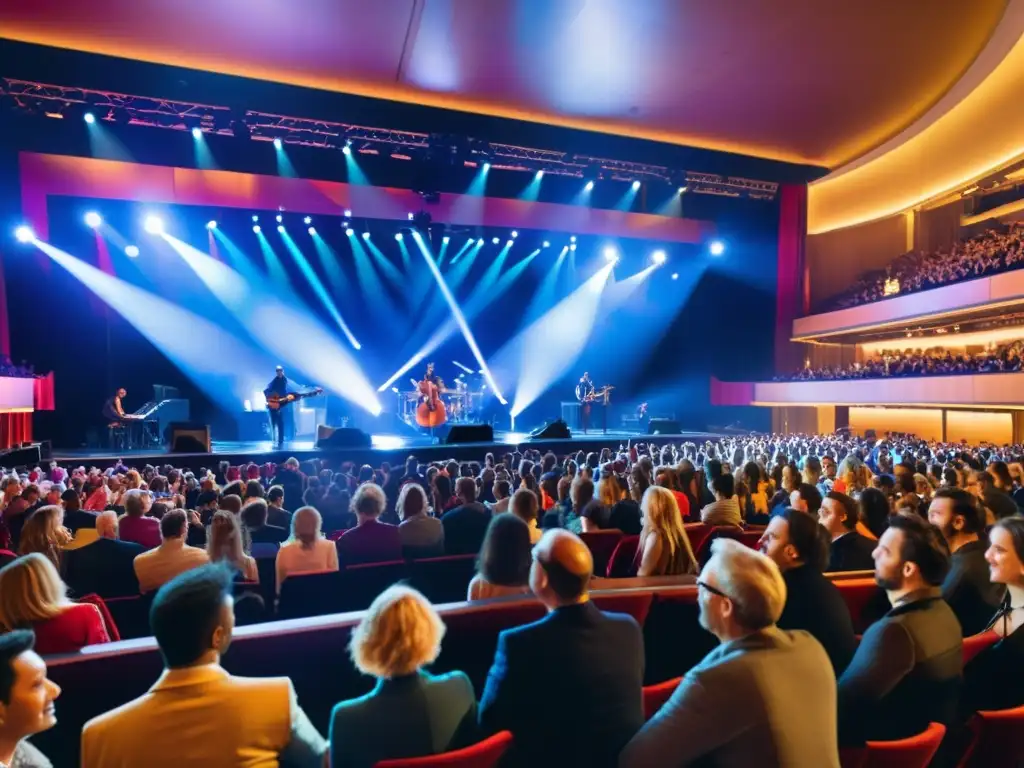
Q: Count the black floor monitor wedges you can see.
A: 5